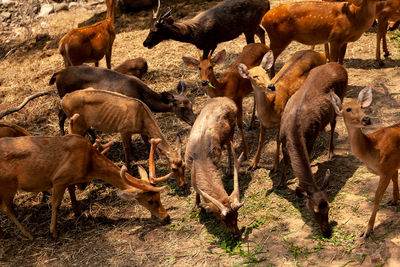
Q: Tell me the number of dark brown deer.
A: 3